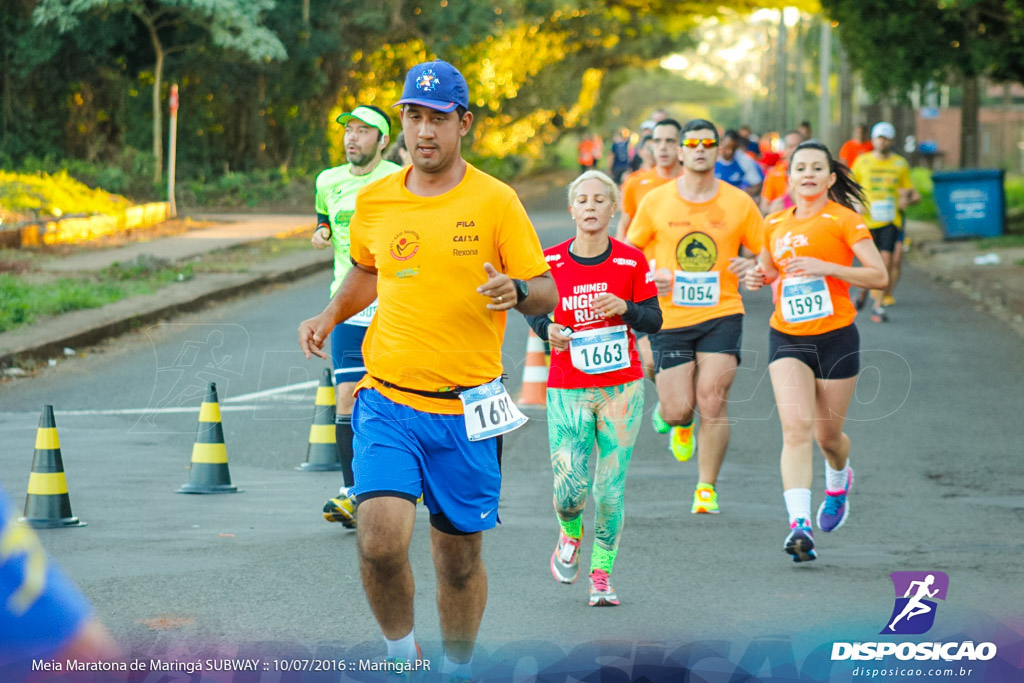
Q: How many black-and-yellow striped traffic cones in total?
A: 3